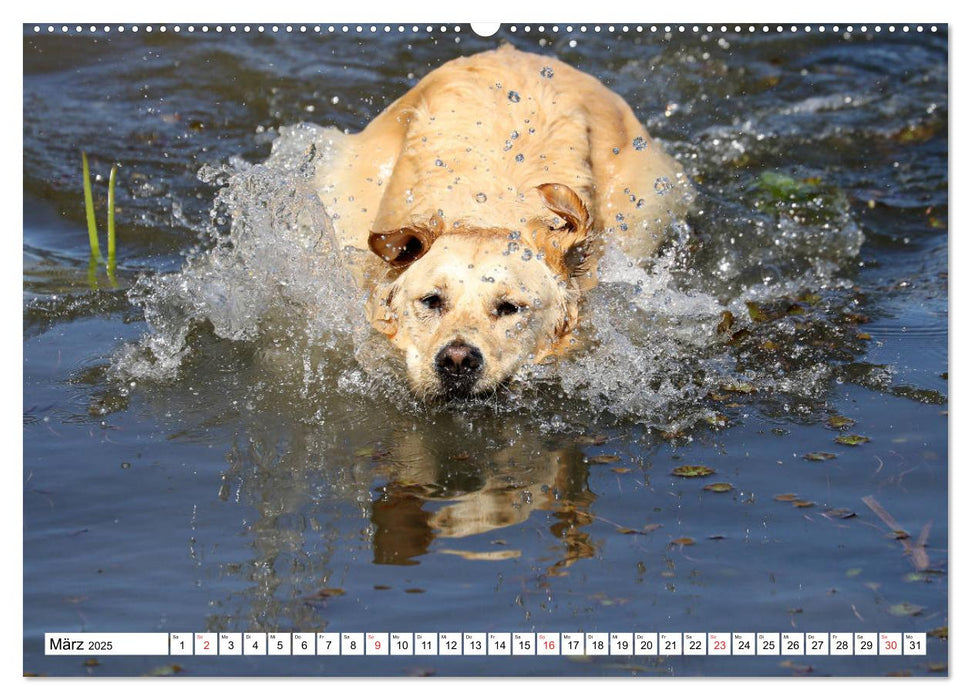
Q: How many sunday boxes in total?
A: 5